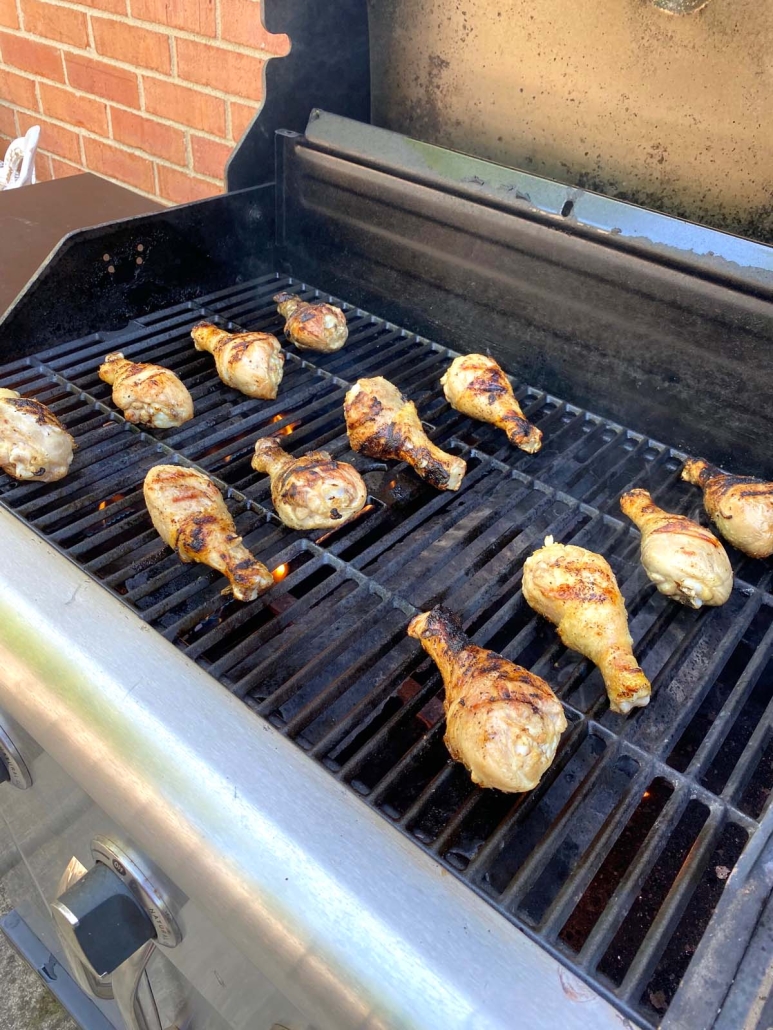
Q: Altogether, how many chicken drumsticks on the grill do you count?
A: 12